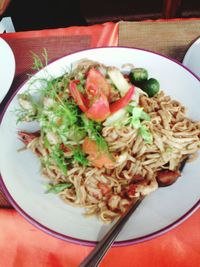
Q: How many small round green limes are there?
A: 2